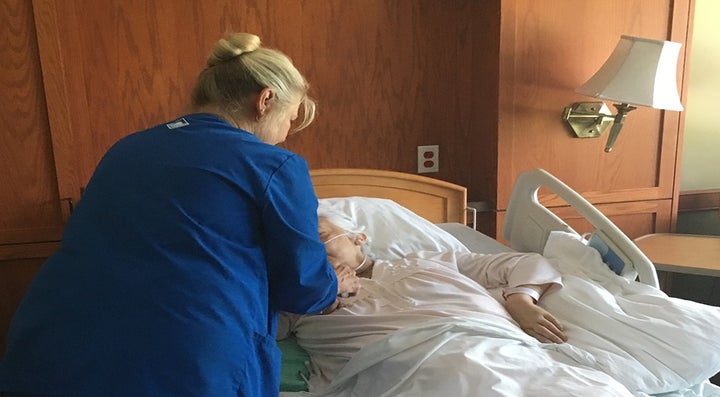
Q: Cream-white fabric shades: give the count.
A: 1